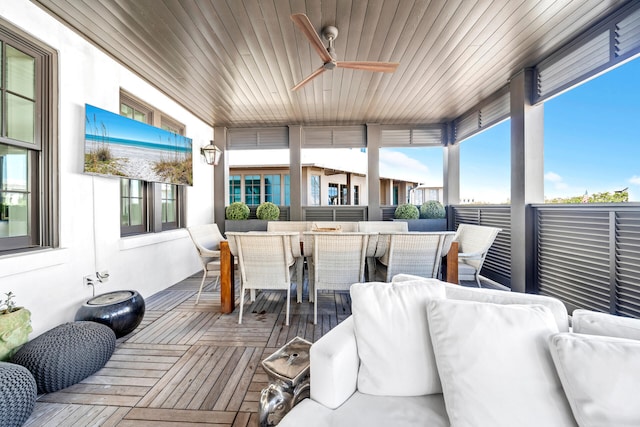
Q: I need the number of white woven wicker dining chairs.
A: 8